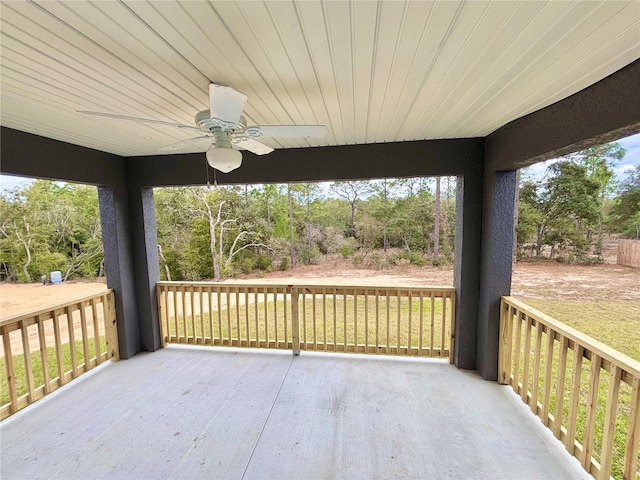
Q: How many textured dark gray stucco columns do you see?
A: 2